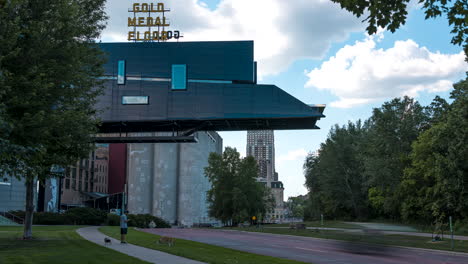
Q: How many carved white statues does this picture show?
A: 0